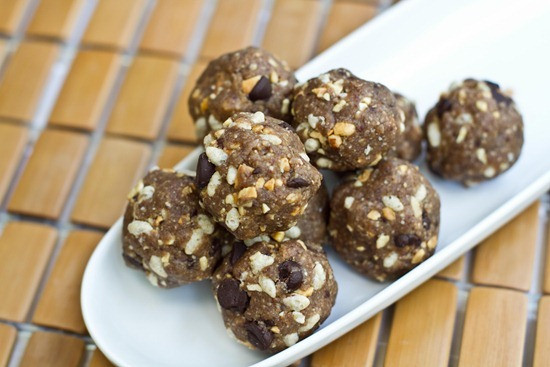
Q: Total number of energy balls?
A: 9